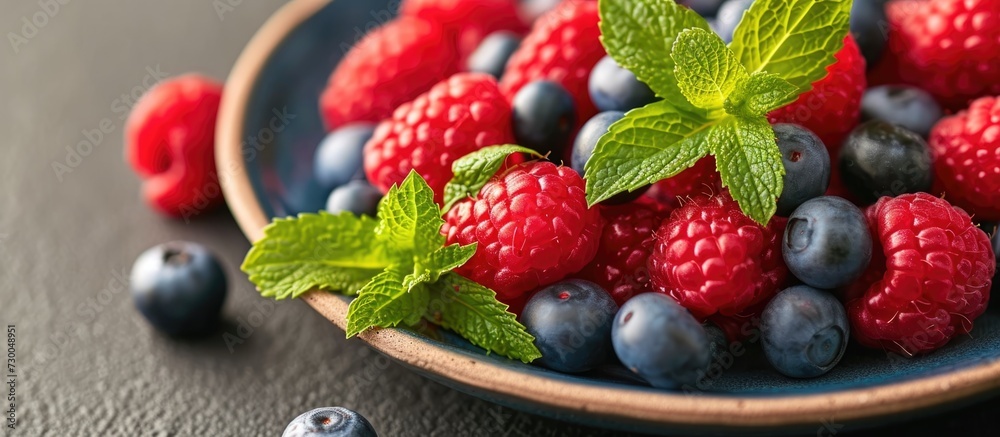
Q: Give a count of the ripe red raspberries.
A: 13